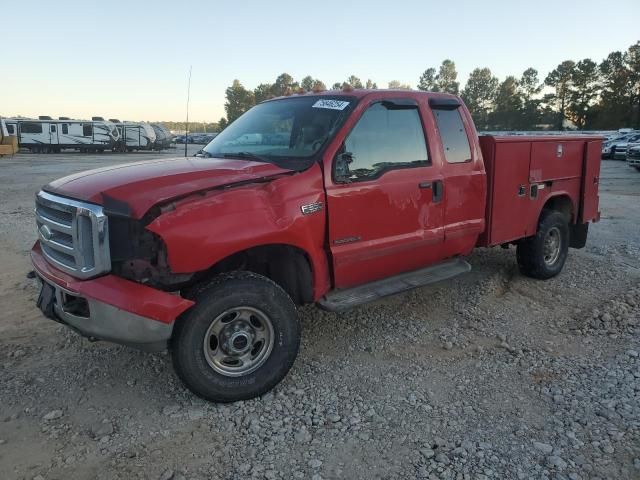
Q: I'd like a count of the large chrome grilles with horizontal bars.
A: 1